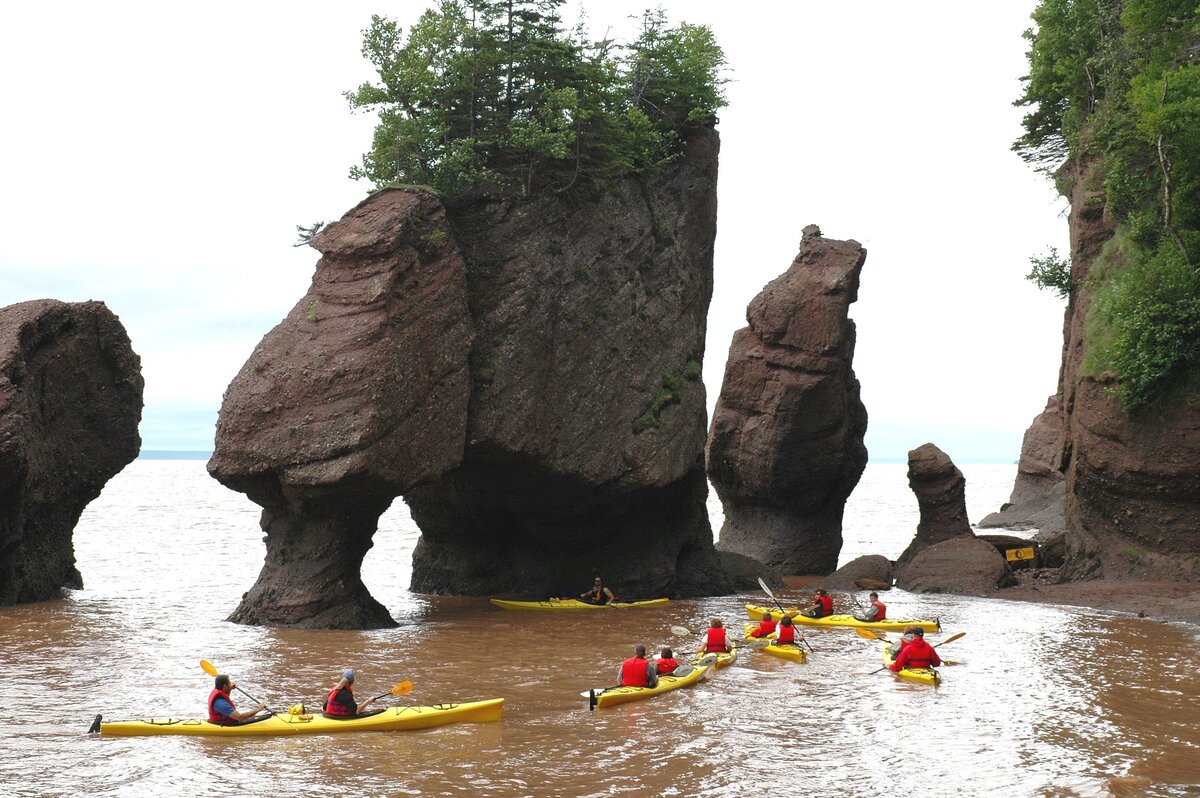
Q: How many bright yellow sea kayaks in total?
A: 7